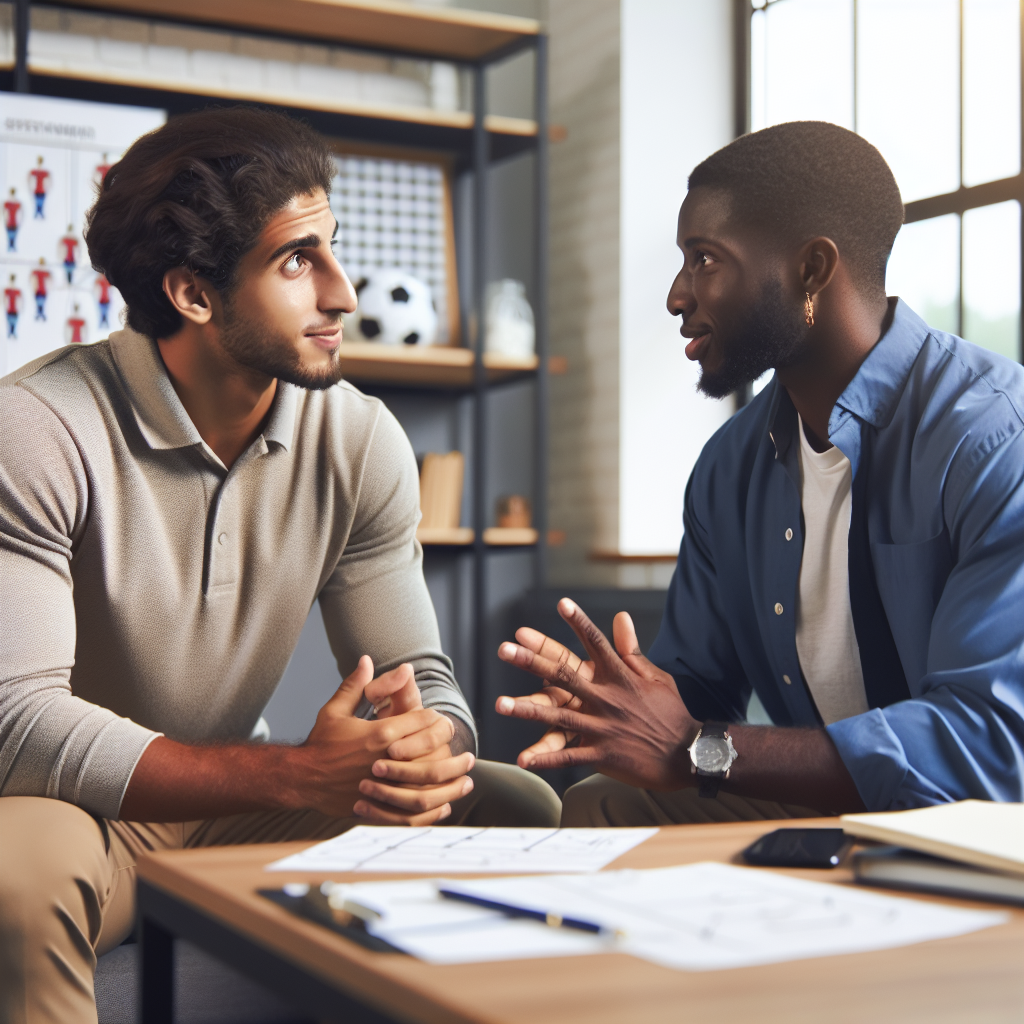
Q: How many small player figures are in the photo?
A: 8